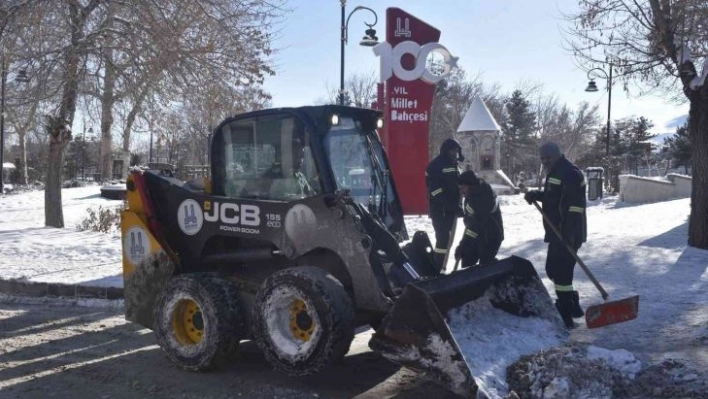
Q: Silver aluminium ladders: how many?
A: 0